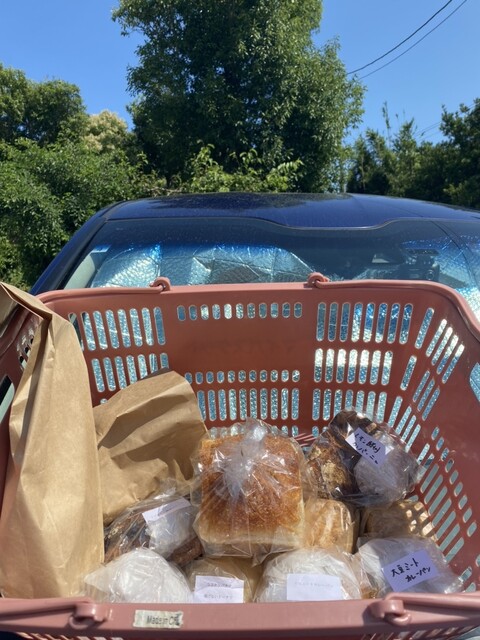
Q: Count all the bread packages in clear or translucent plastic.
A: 9